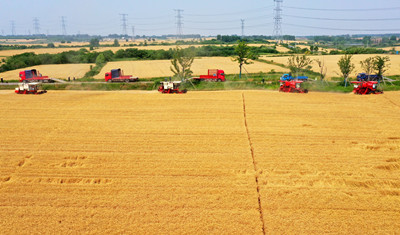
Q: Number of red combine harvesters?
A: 2